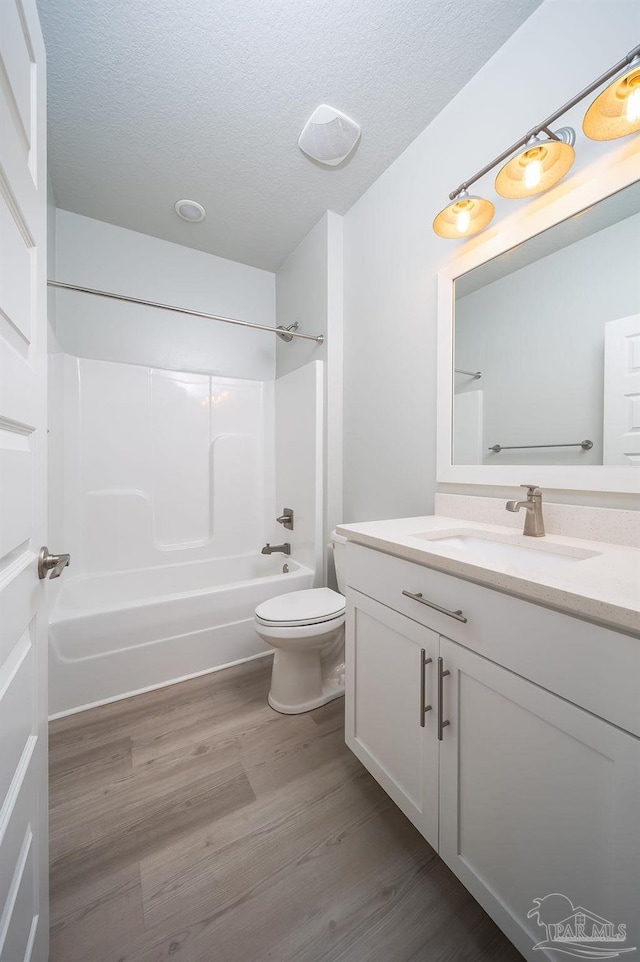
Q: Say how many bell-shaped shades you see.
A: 3